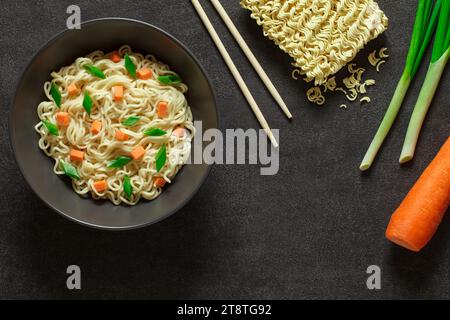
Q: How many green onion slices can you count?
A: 12